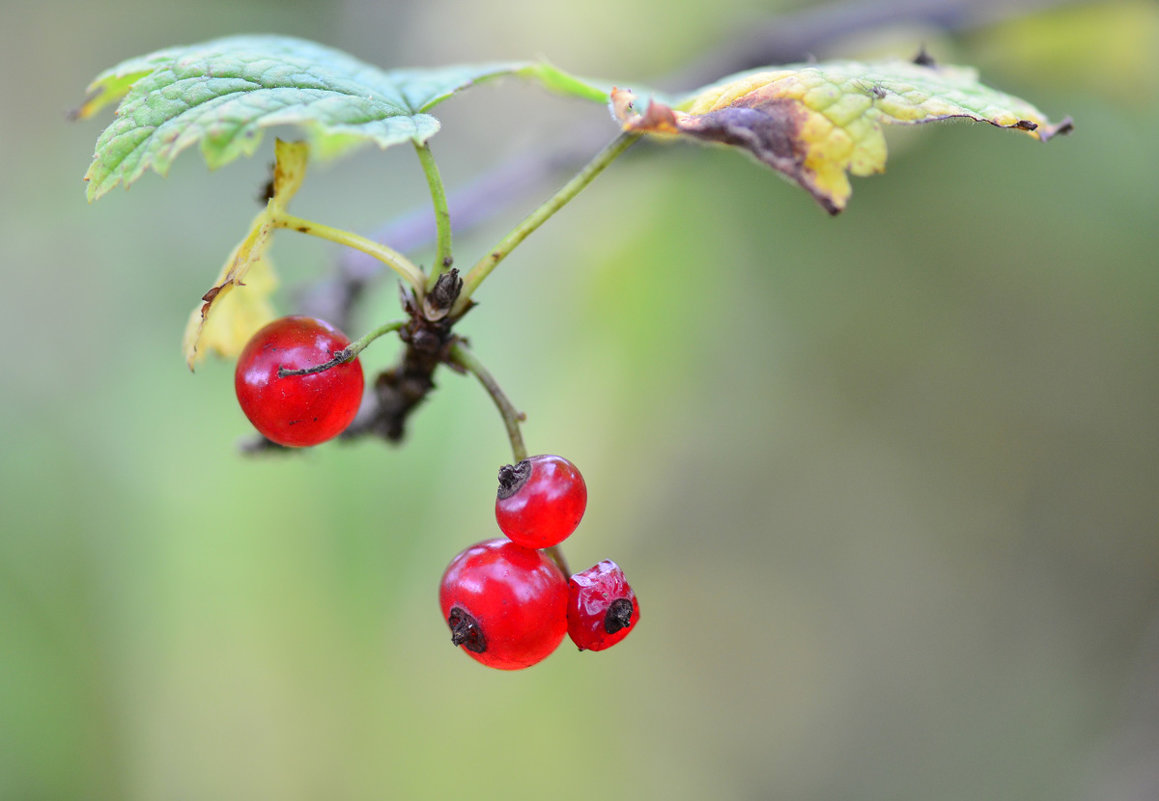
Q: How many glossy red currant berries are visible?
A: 4